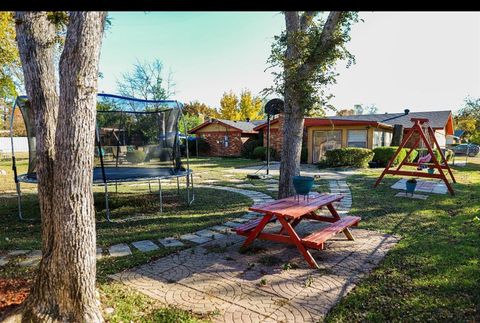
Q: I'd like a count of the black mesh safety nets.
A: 1